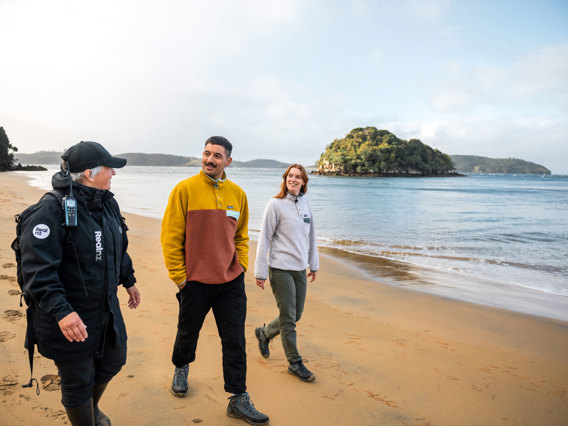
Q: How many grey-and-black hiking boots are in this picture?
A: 4